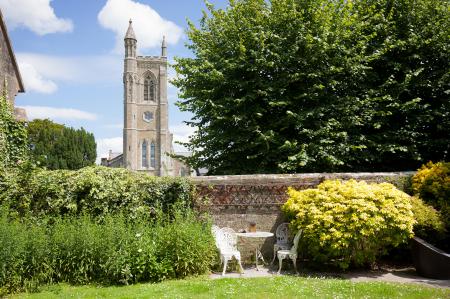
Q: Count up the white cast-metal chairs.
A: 4